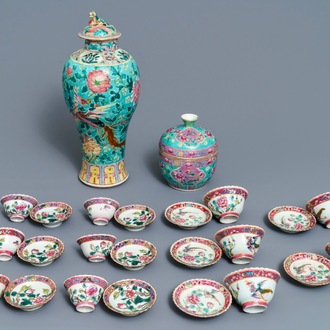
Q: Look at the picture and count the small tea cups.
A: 11